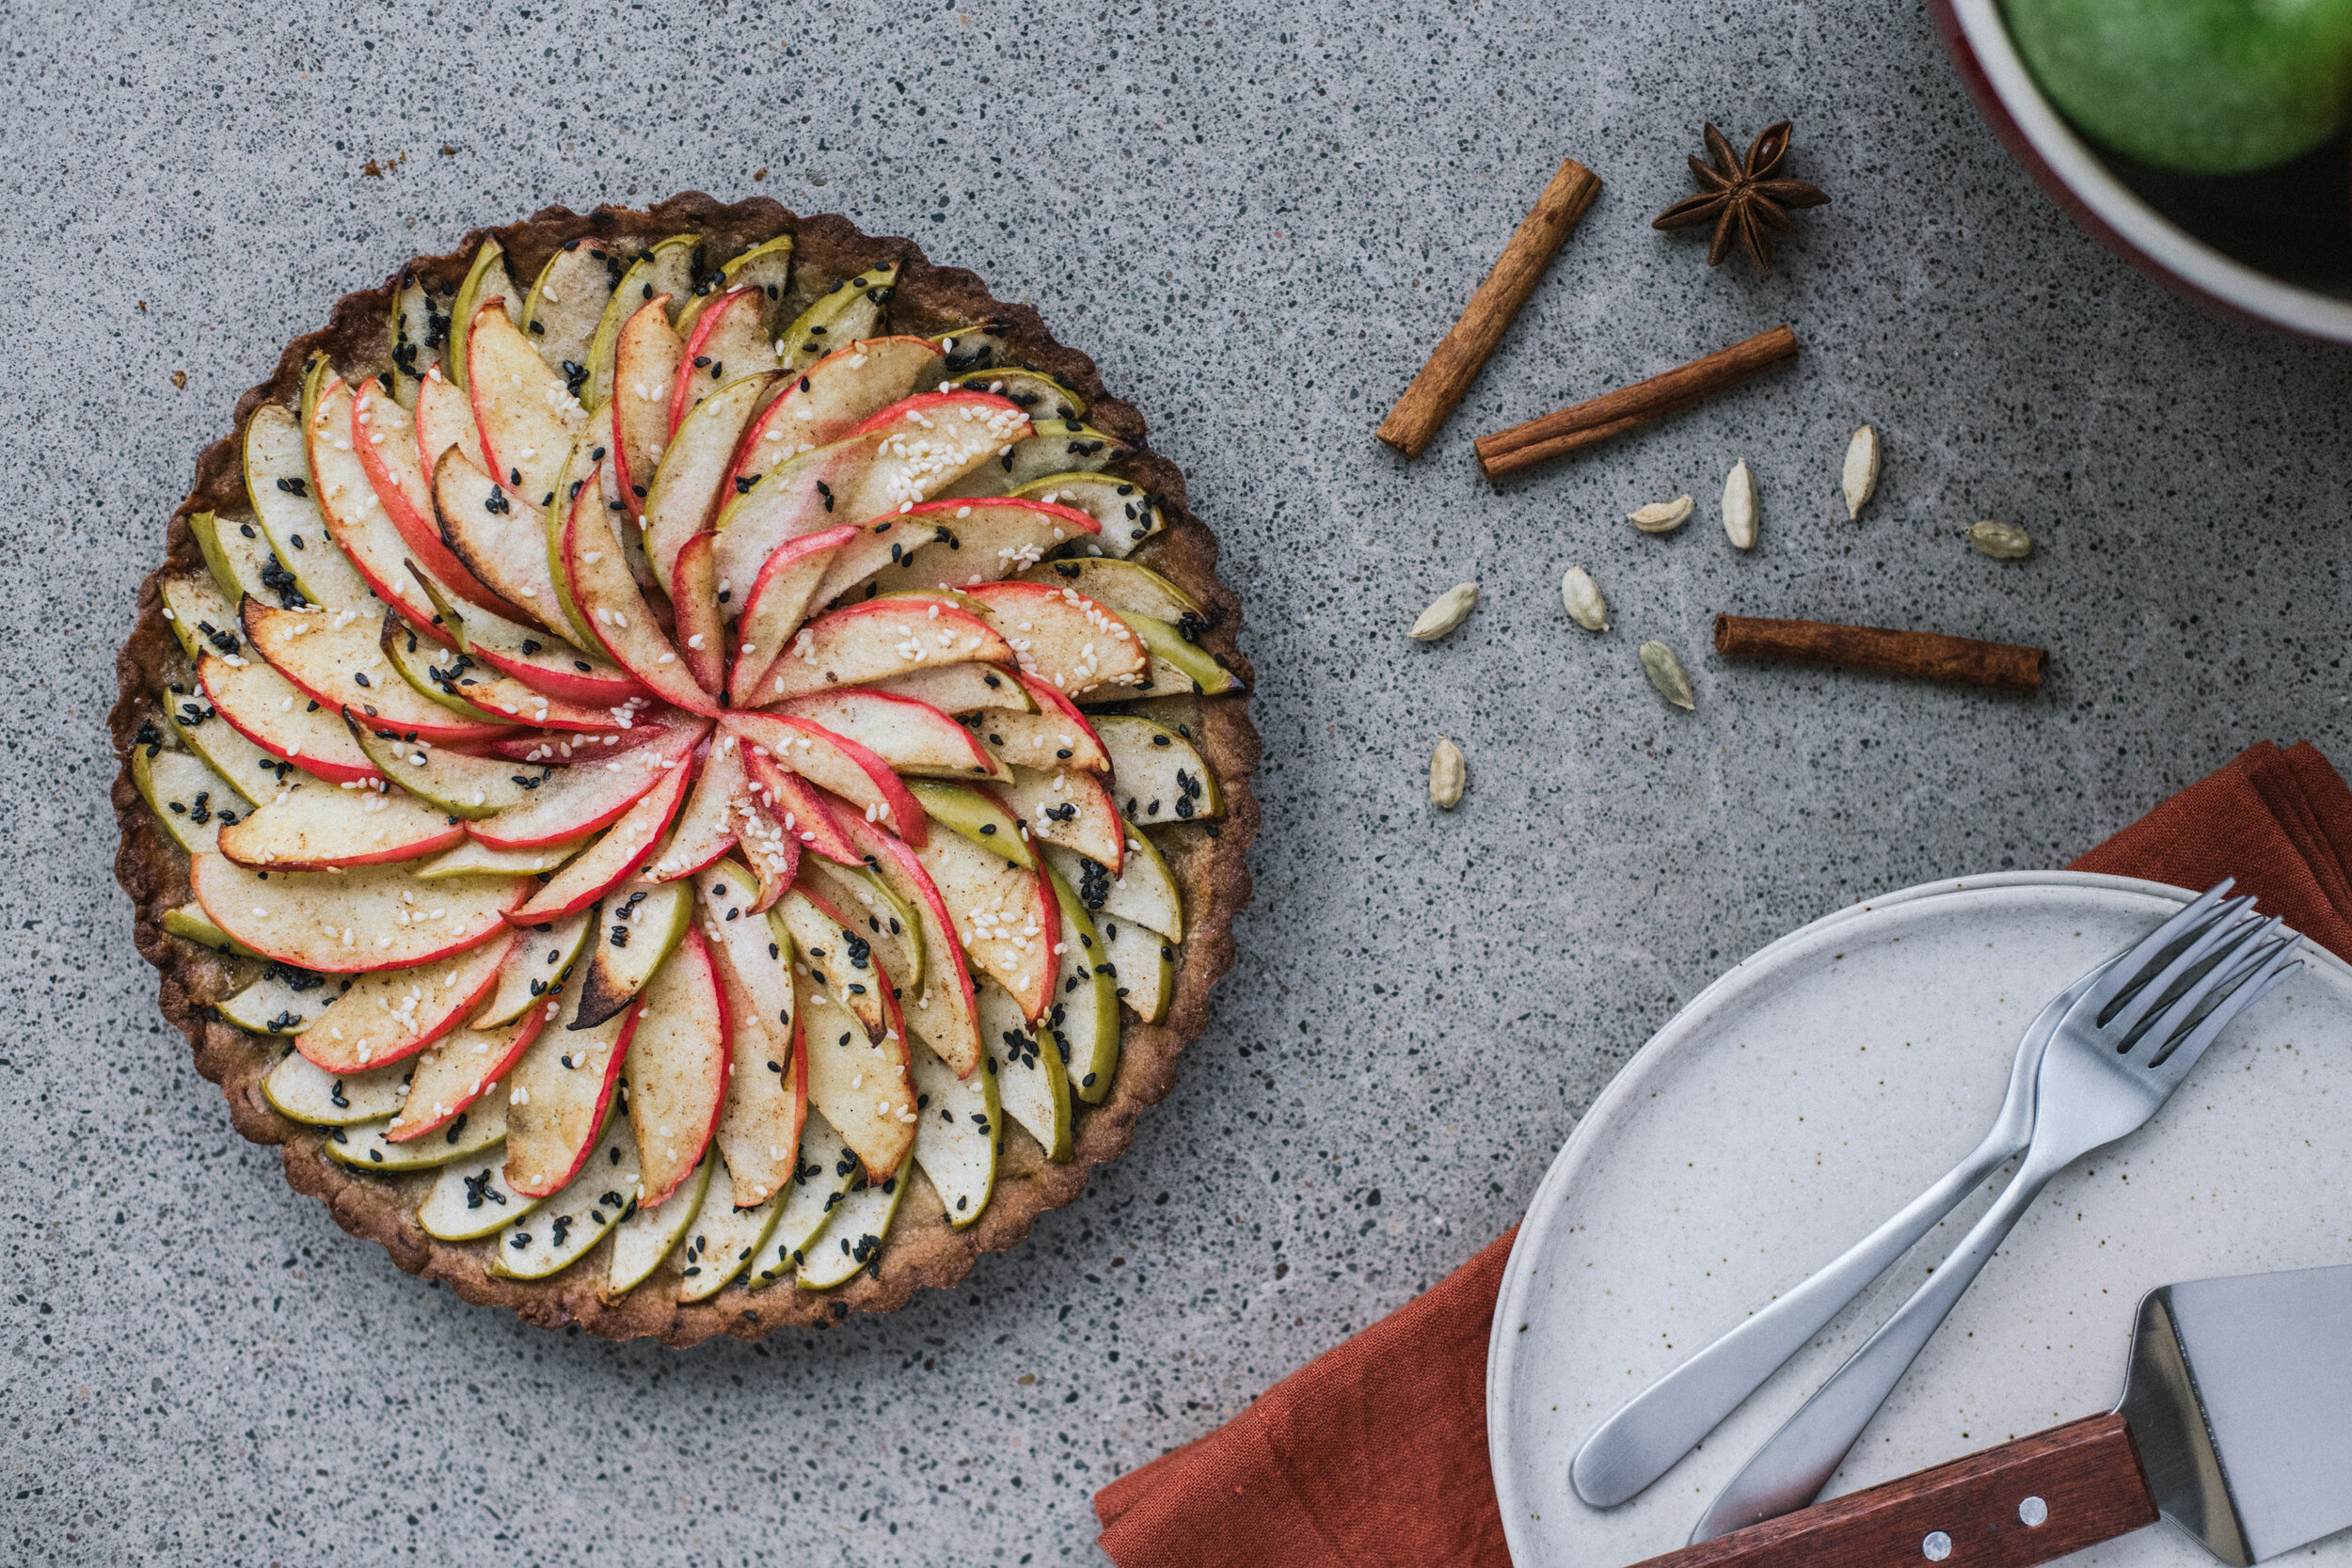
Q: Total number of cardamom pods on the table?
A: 8